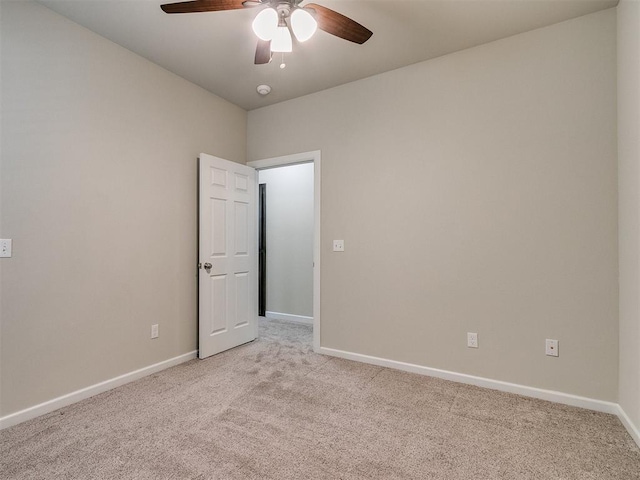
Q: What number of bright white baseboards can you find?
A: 4